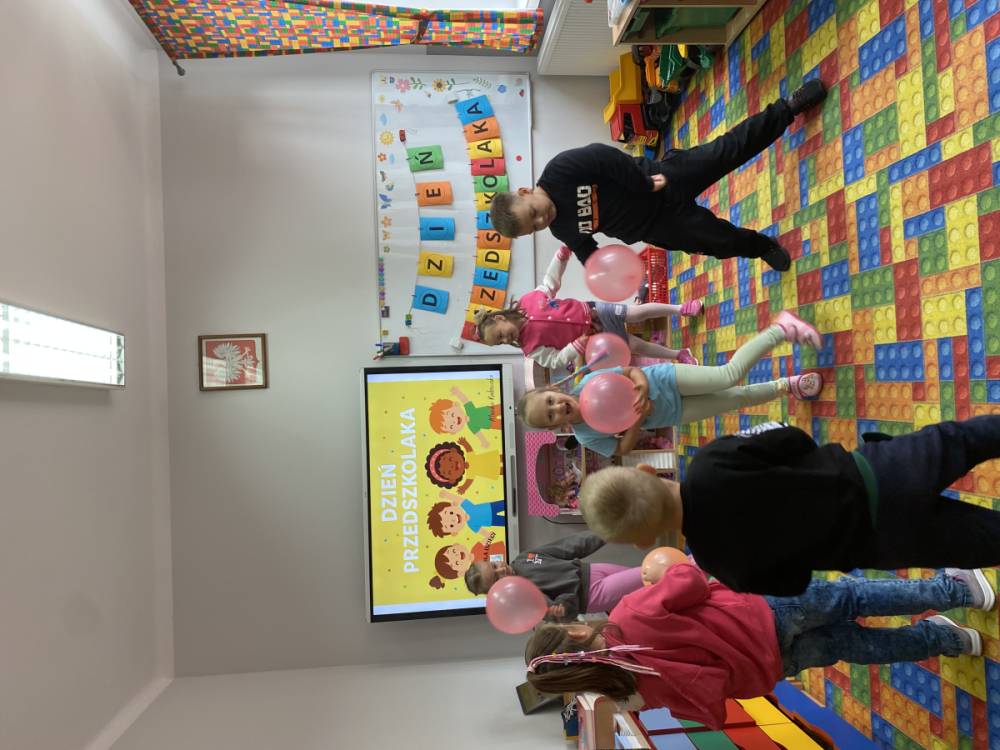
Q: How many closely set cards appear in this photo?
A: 13